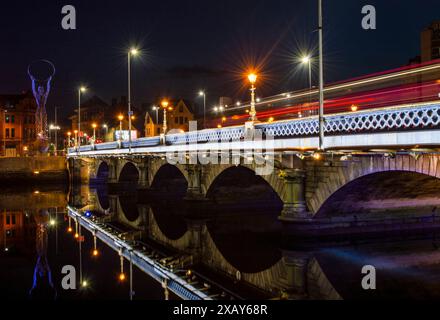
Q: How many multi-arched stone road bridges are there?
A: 1